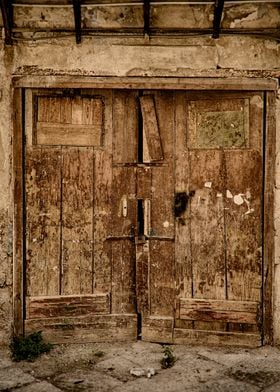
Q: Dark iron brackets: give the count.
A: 4